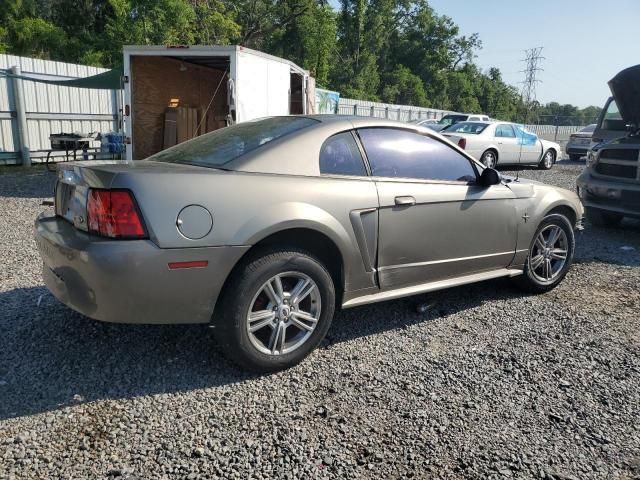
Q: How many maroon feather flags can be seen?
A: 0